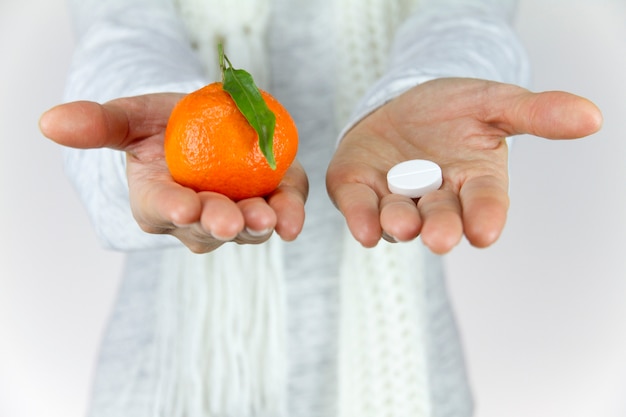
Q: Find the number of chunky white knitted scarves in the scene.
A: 1